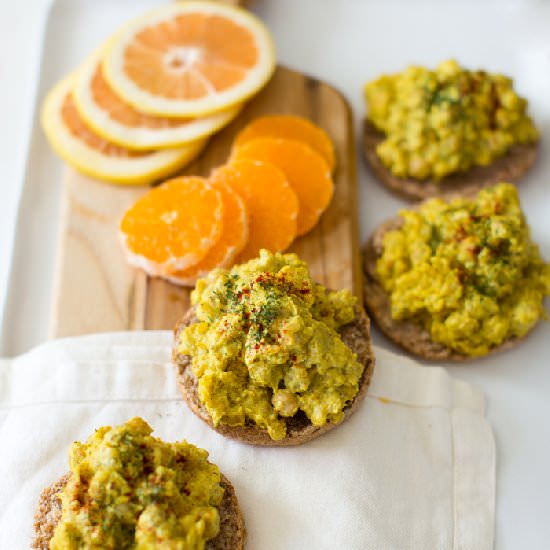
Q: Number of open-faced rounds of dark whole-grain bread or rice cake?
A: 4